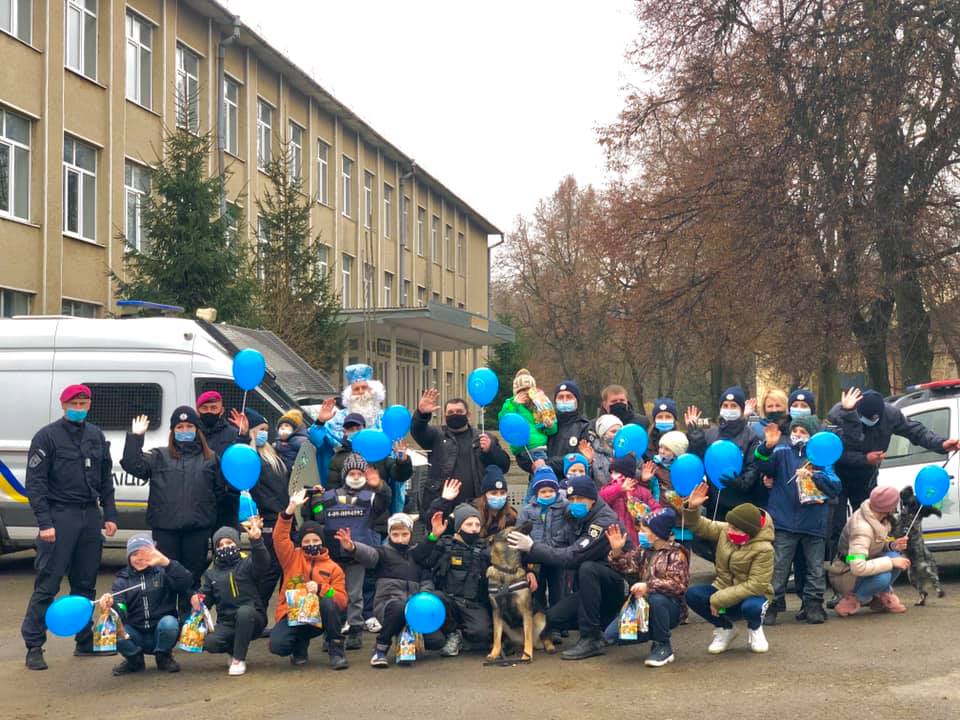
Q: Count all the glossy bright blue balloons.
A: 13